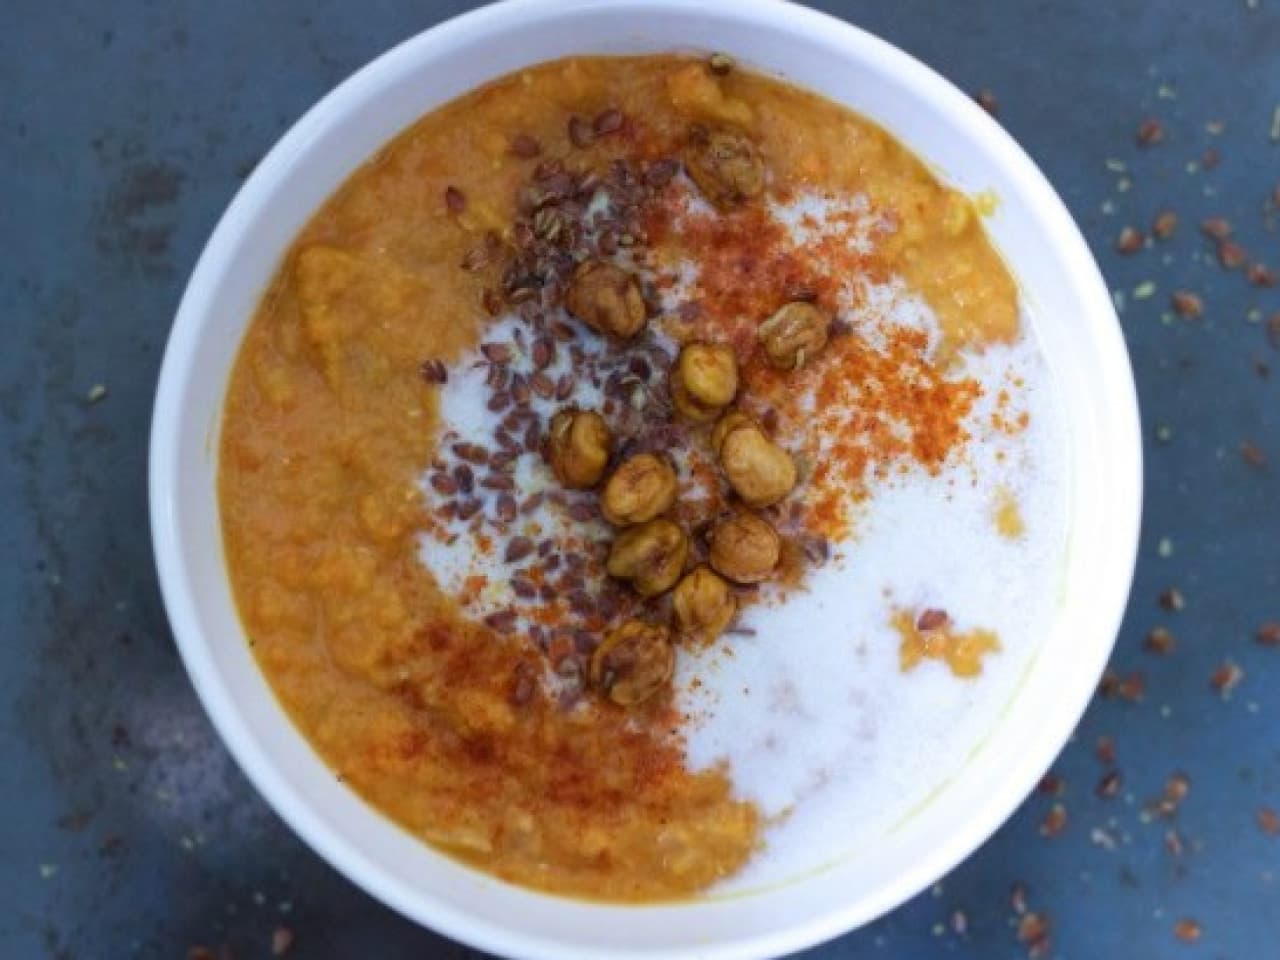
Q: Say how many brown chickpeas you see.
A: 11